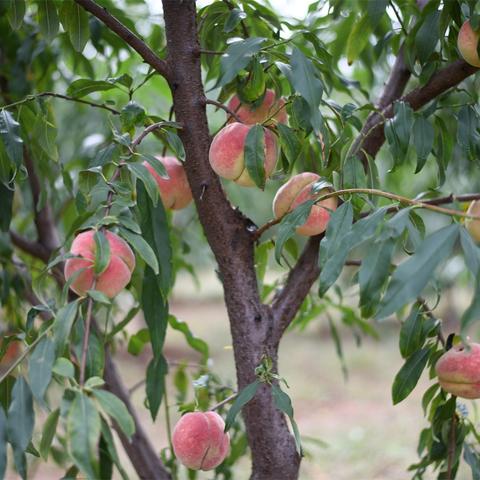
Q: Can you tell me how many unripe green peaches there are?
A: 0